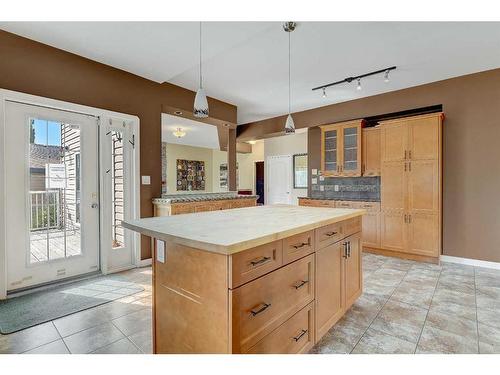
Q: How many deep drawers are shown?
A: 2